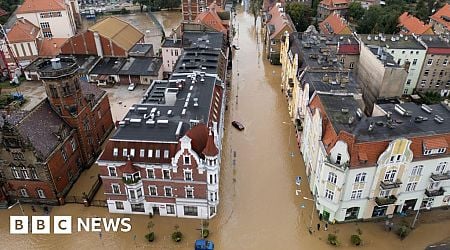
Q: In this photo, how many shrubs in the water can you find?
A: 6